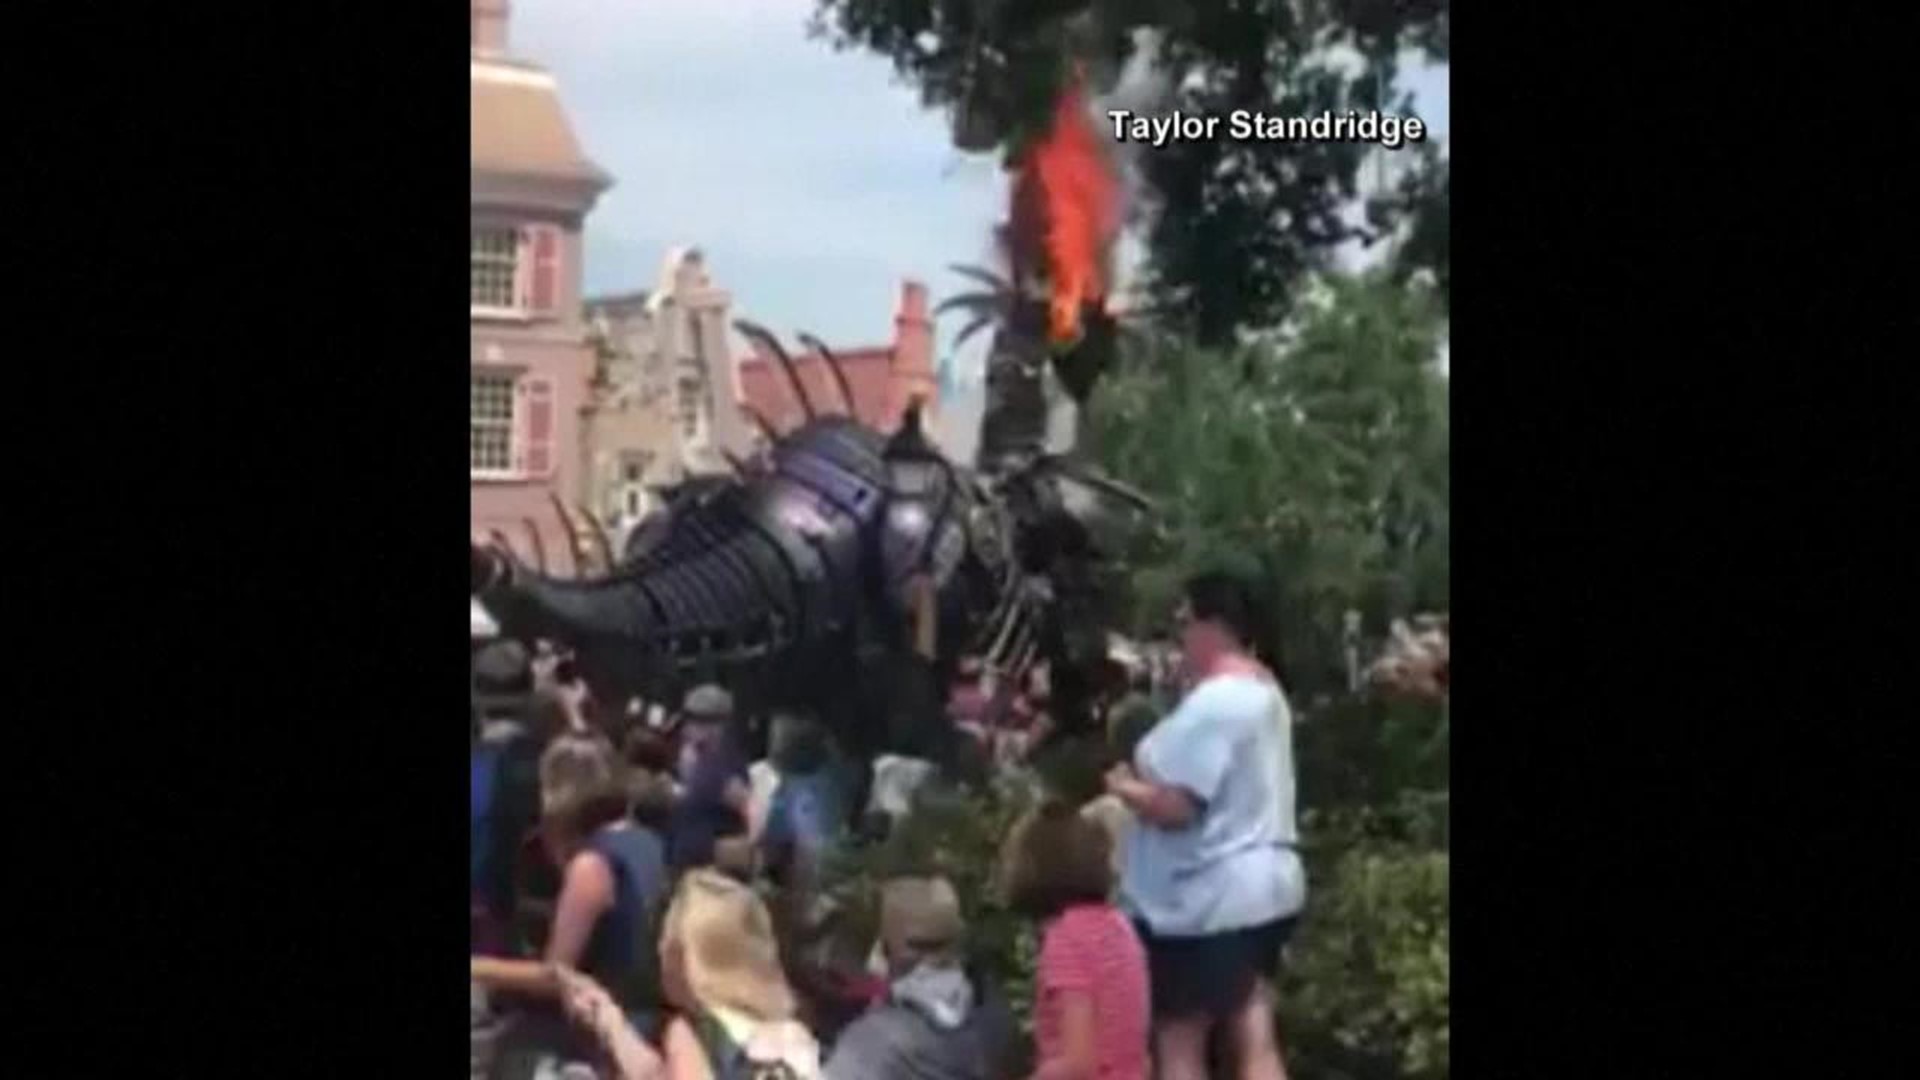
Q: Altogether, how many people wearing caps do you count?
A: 3